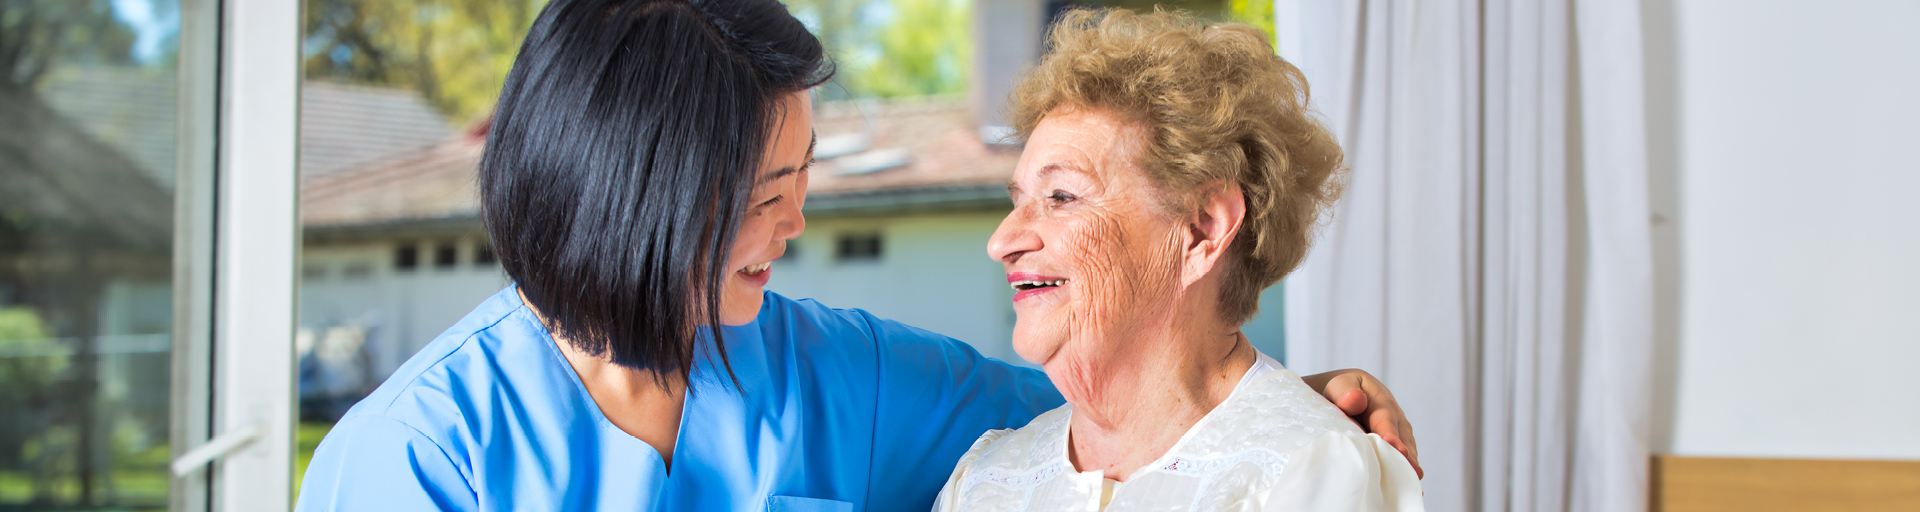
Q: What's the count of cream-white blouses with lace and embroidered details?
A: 1